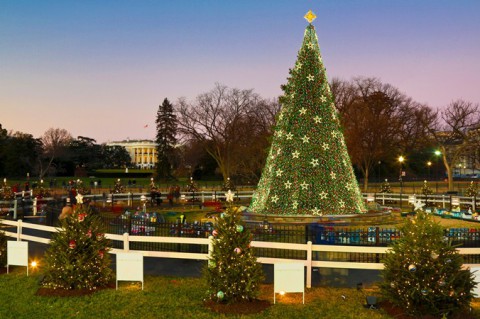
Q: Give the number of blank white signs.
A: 4